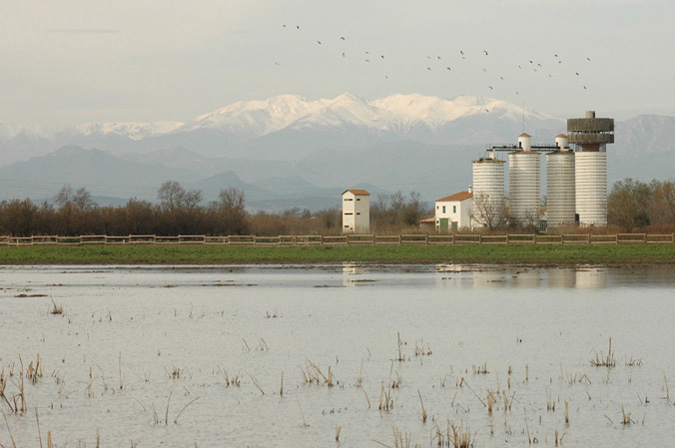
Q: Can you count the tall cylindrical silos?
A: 4